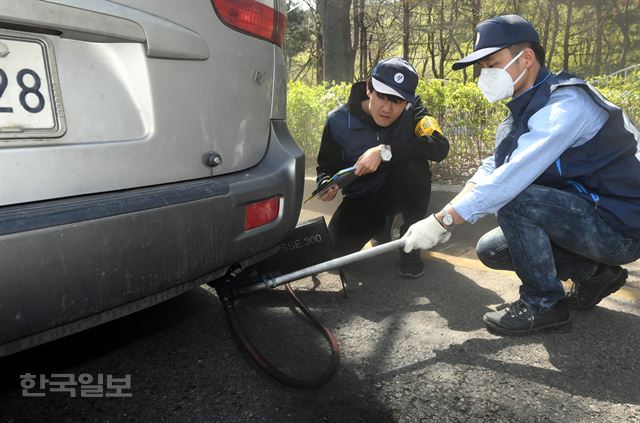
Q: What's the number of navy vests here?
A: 2